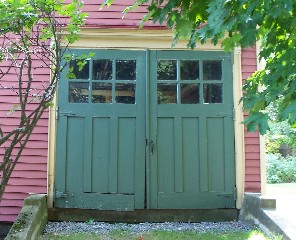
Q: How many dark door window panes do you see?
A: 12